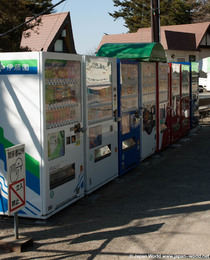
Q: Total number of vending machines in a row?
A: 8